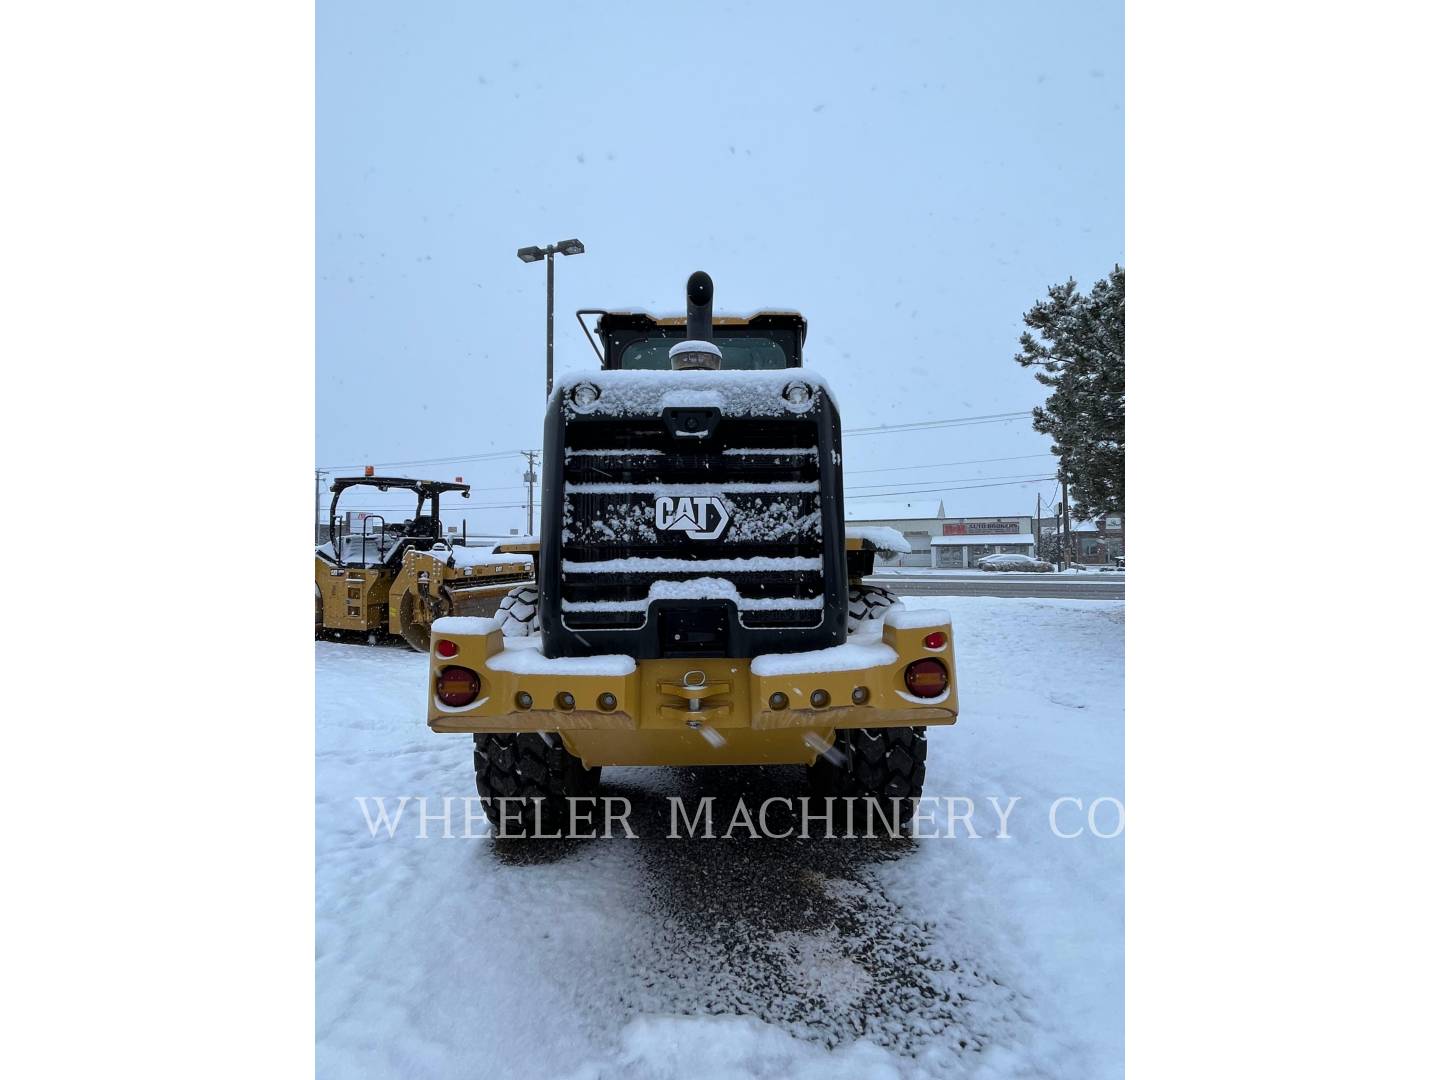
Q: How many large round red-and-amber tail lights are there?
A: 2